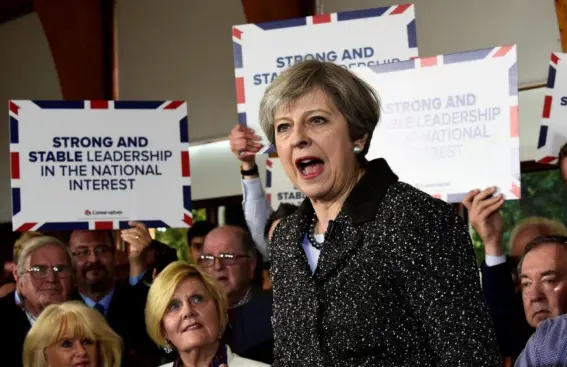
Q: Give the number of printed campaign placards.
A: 5